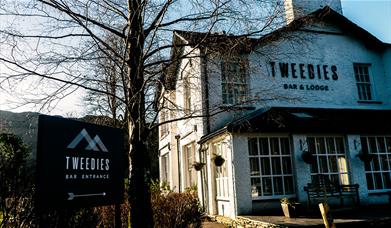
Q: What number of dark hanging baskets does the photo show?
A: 4